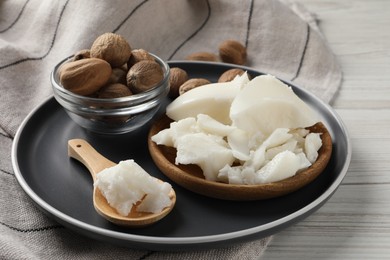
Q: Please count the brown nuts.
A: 12